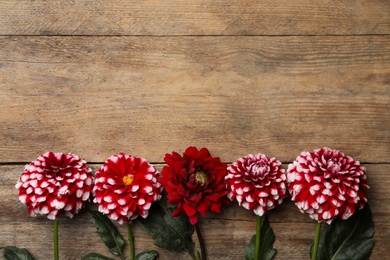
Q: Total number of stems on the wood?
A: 5